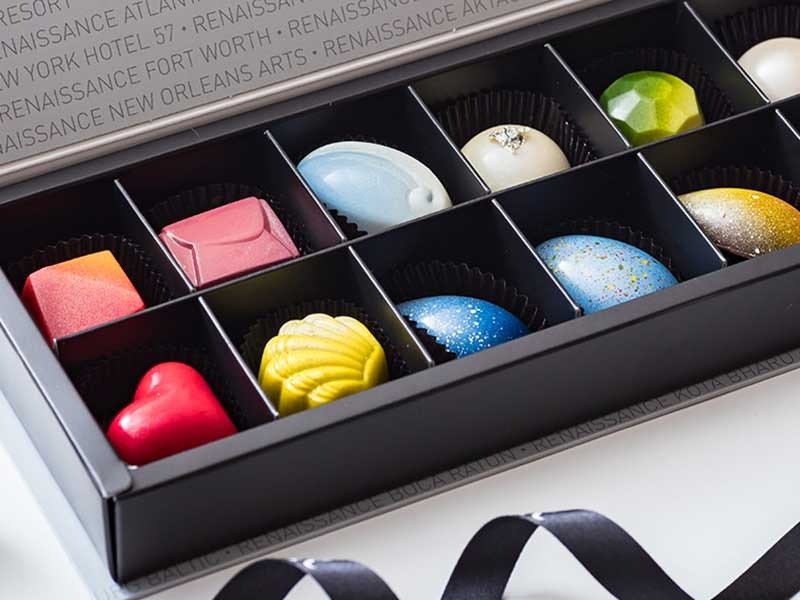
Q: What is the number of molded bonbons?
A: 11